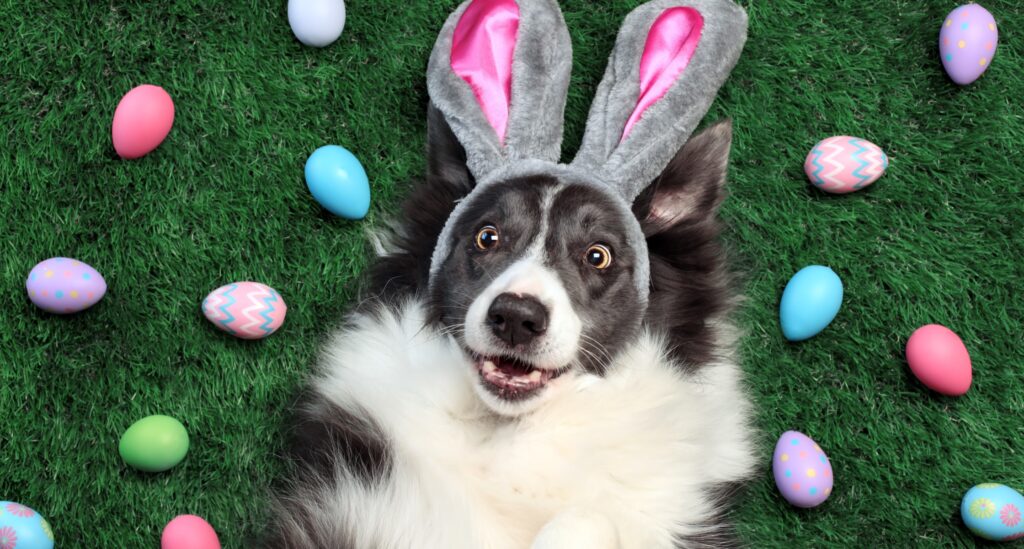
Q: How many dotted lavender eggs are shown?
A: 3